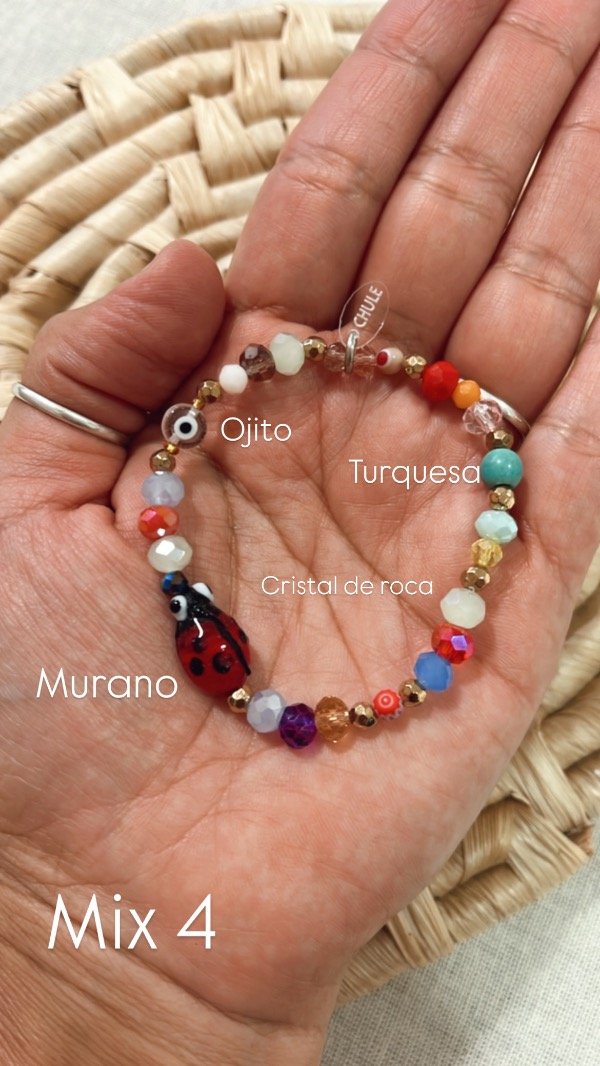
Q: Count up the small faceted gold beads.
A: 10